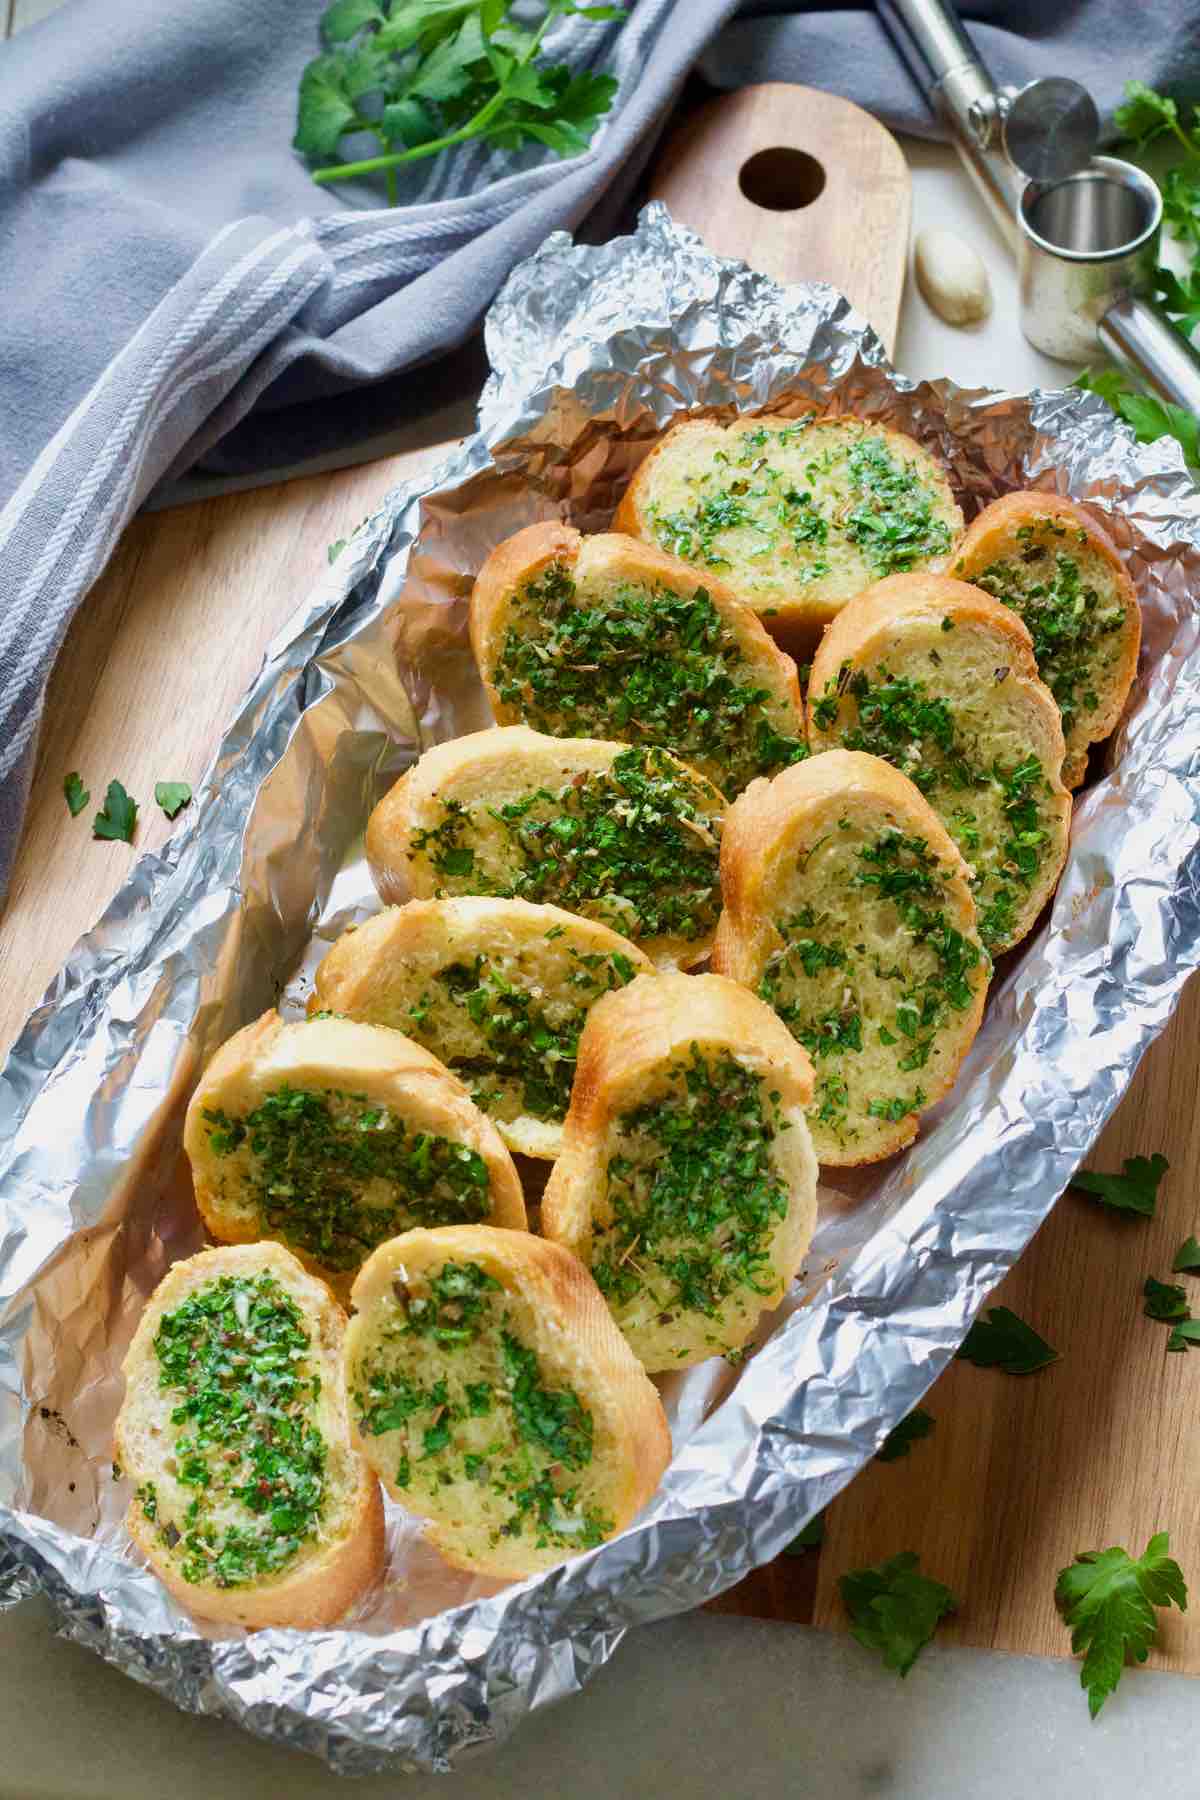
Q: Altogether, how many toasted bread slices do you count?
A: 11